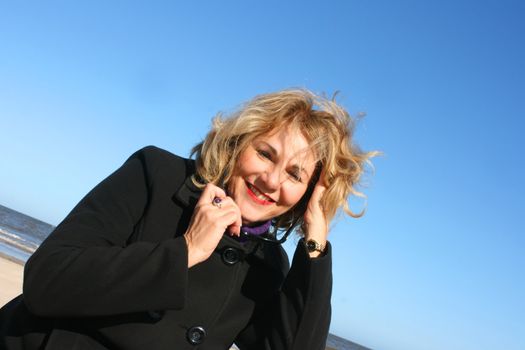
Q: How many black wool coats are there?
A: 1